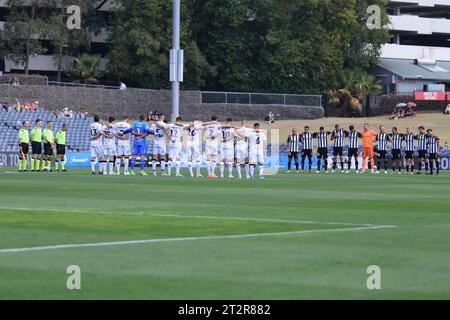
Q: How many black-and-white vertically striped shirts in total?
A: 10